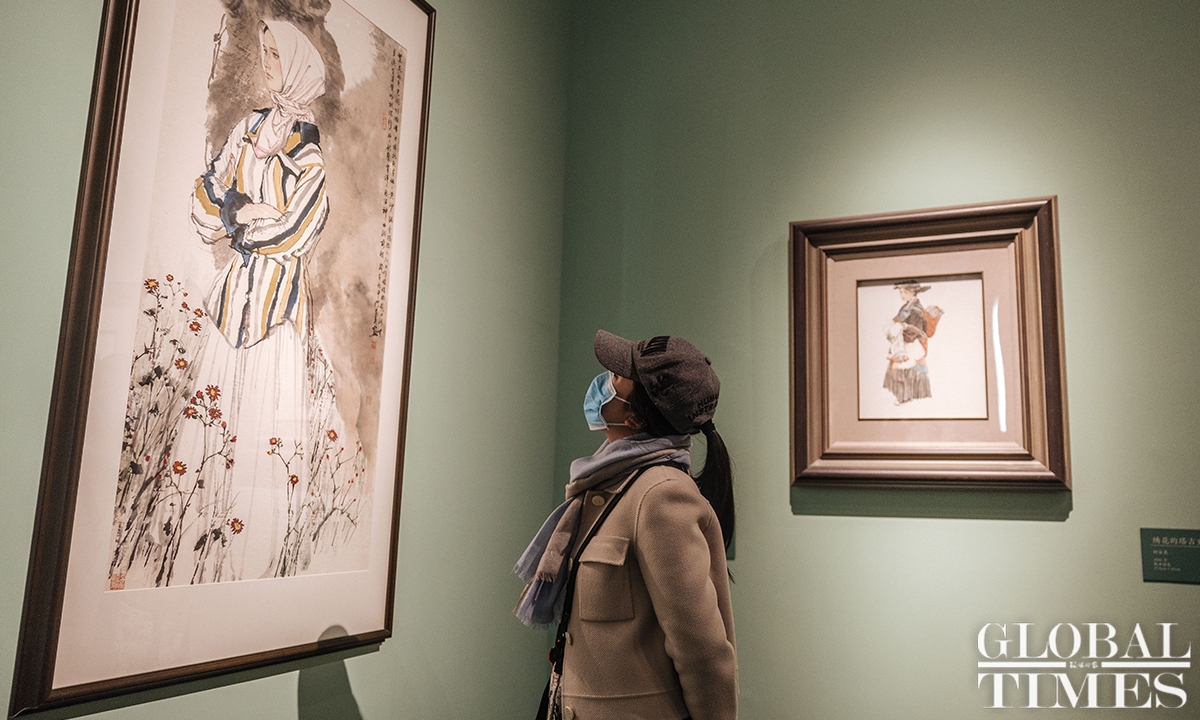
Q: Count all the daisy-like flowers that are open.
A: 13